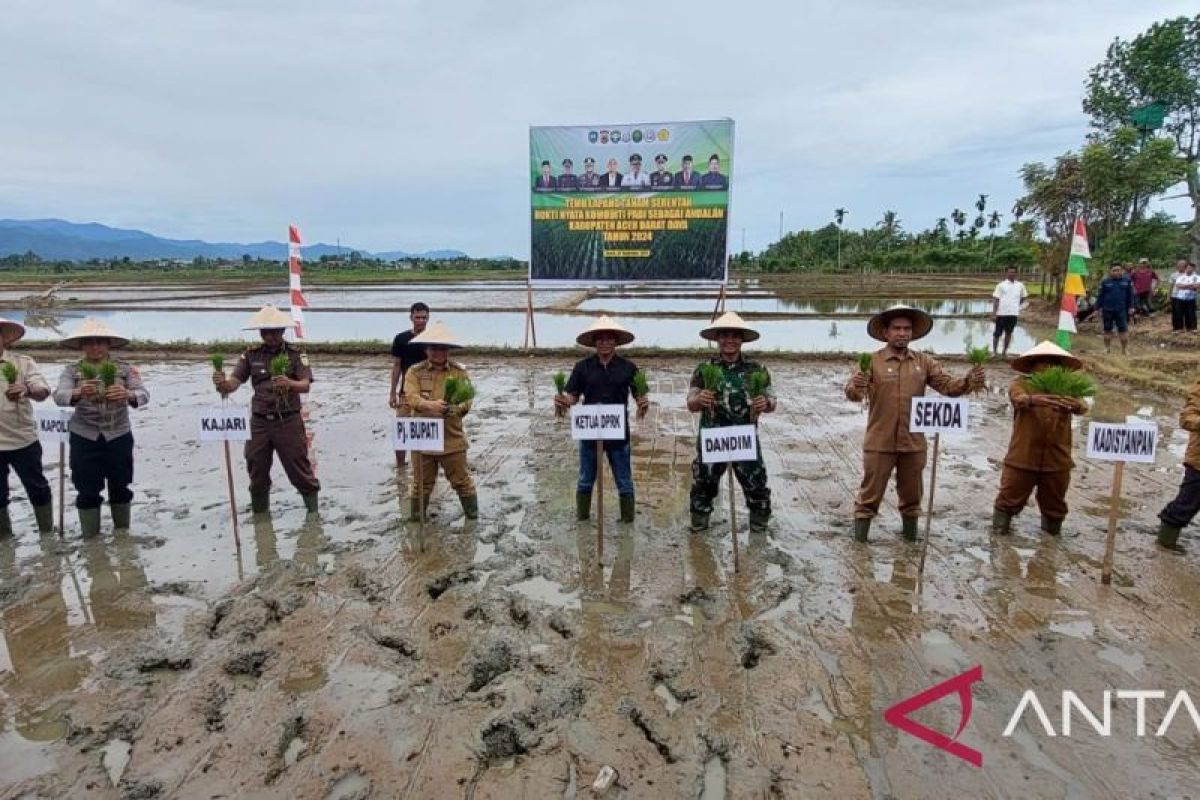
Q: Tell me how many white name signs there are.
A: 7